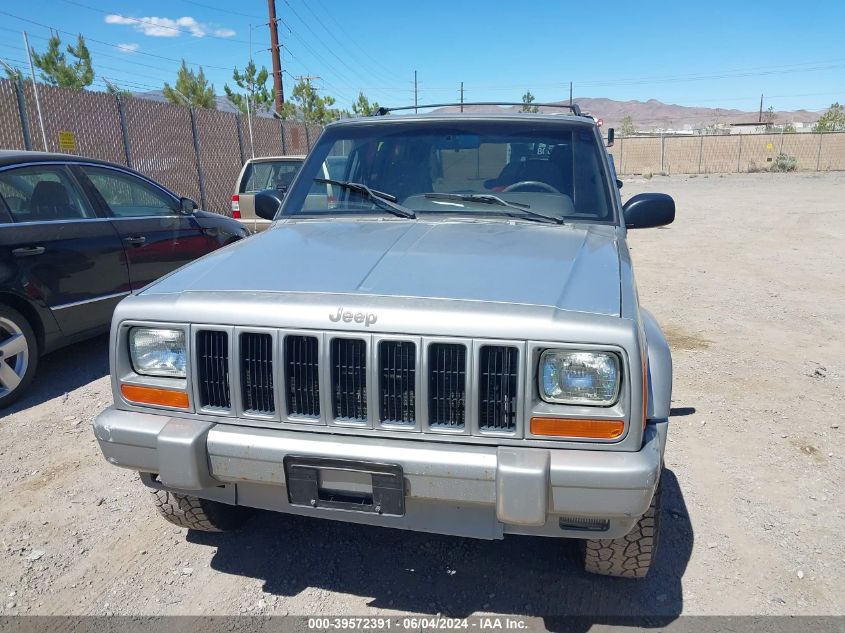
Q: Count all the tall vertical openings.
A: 7